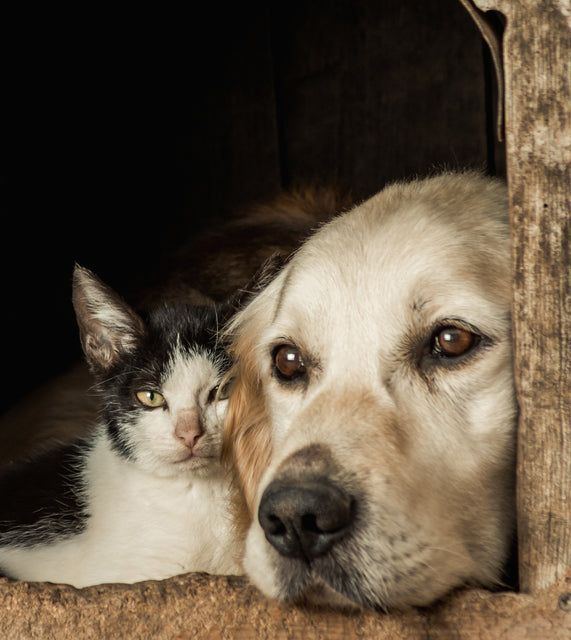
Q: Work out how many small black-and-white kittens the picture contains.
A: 1